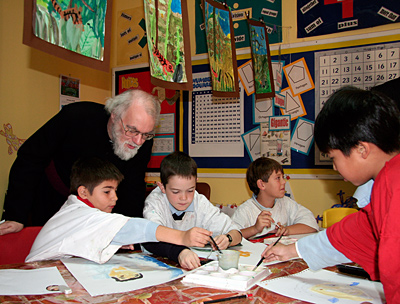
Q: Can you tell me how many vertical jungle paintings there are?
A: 4